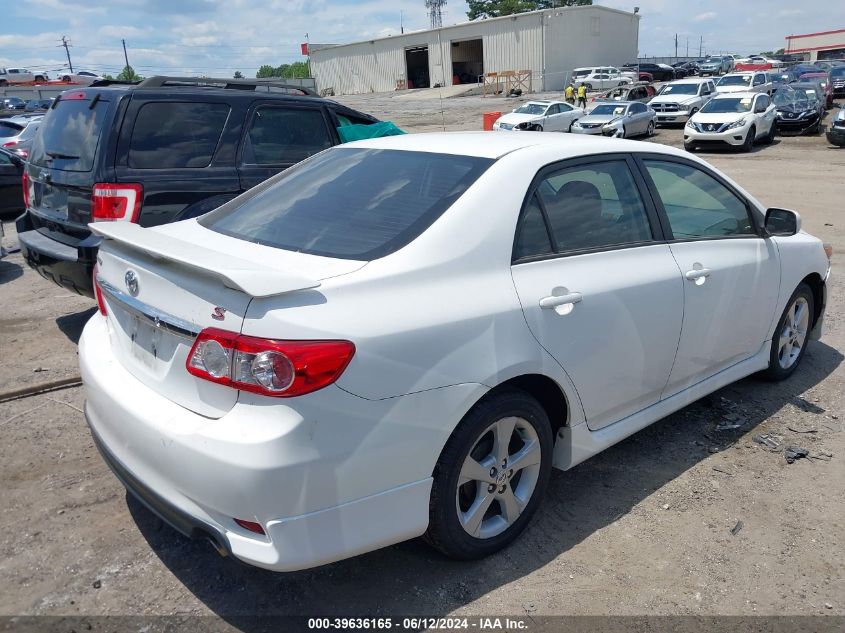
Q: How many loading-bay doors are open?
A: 2